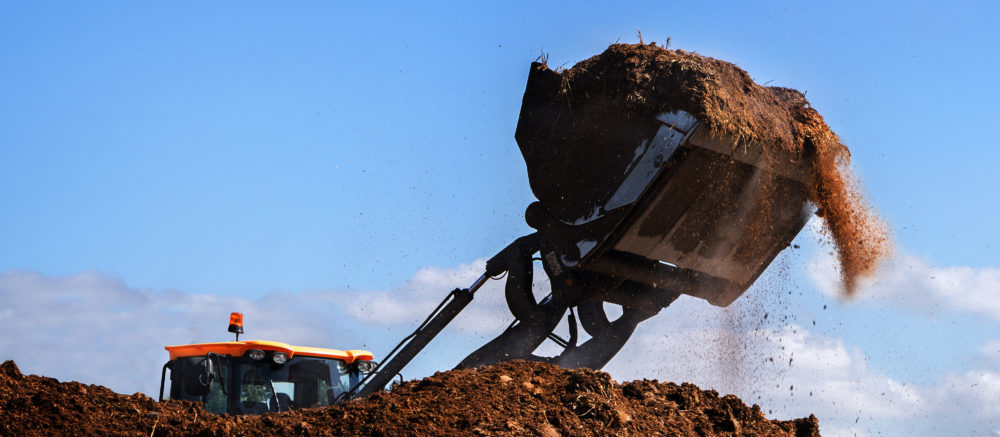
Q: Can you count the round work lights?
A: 4